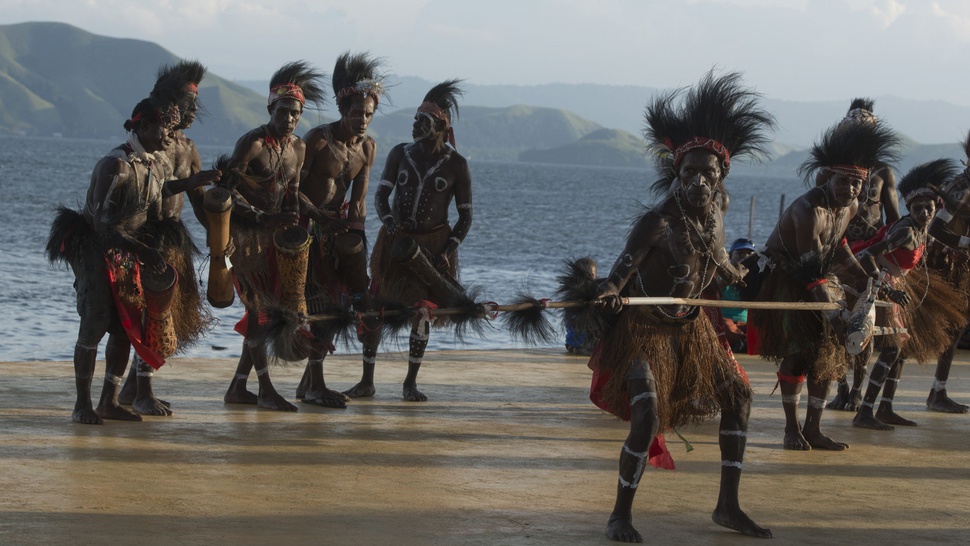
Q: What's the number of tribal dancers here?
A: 10